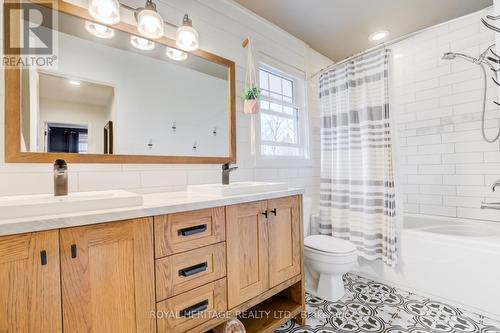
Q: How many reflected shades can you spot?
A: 3